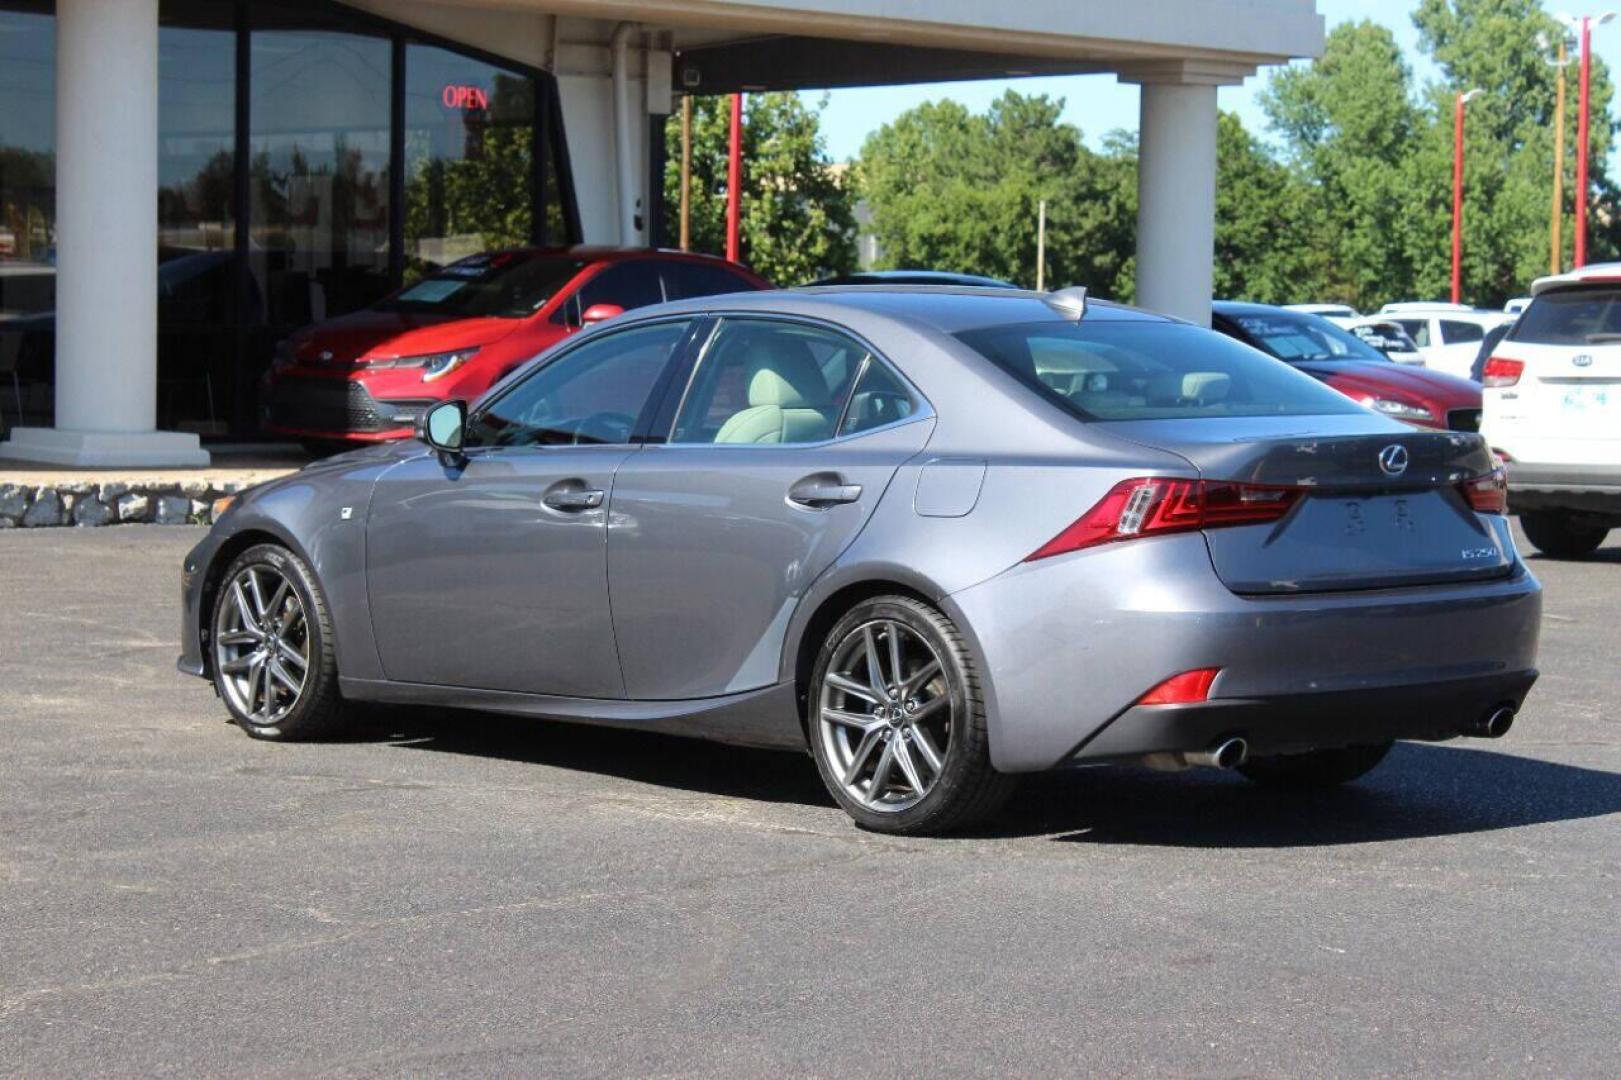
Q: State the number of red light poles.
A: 3